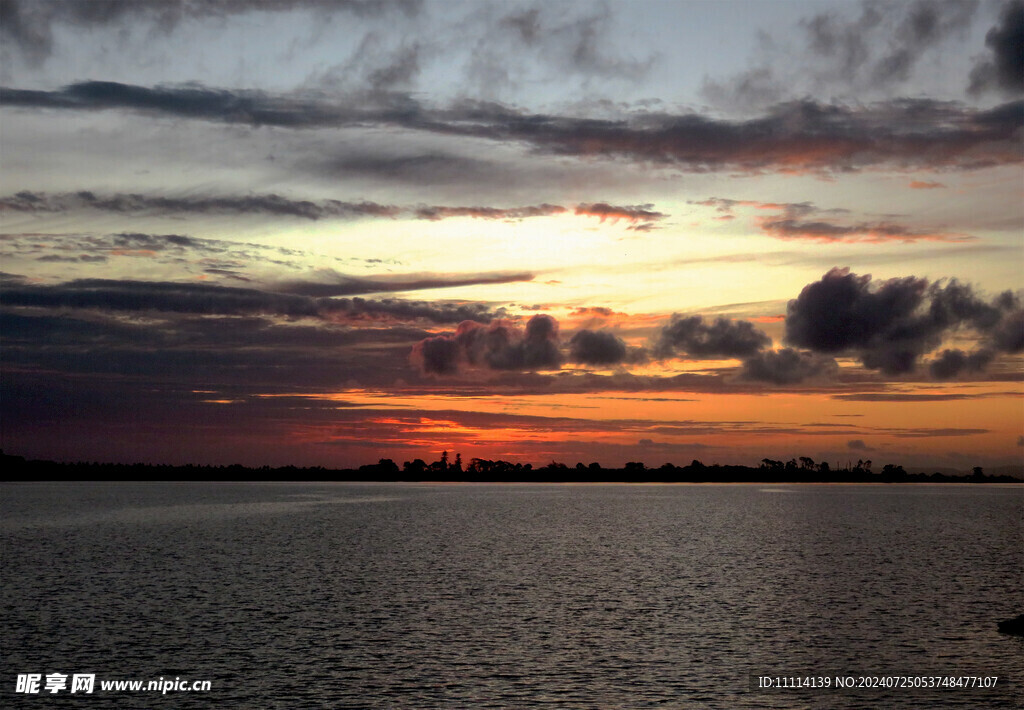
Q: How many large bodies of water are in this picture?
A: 1